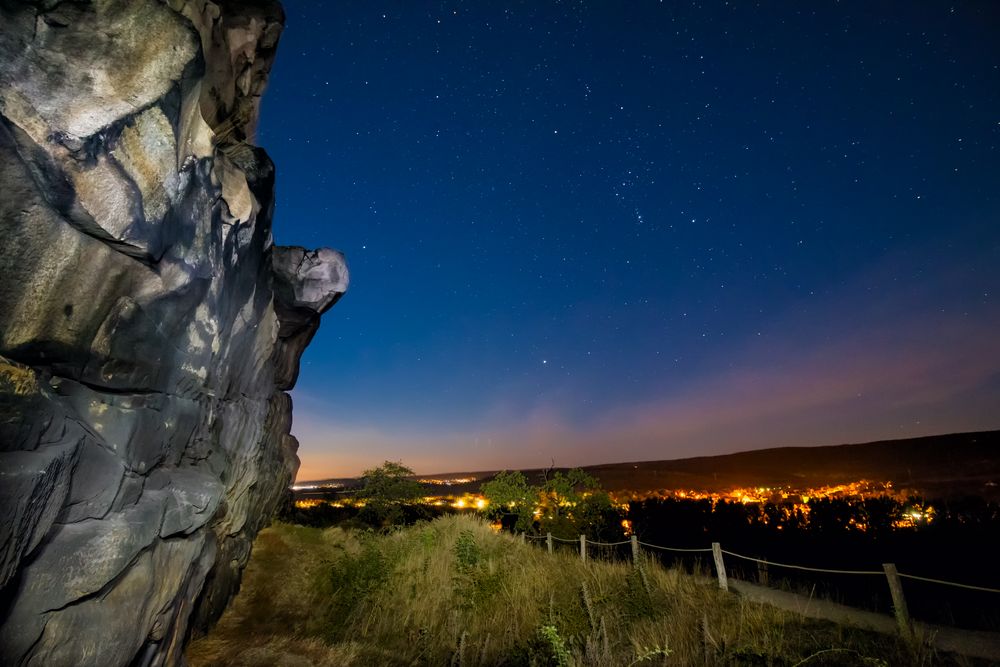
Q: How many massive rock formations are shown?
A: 1